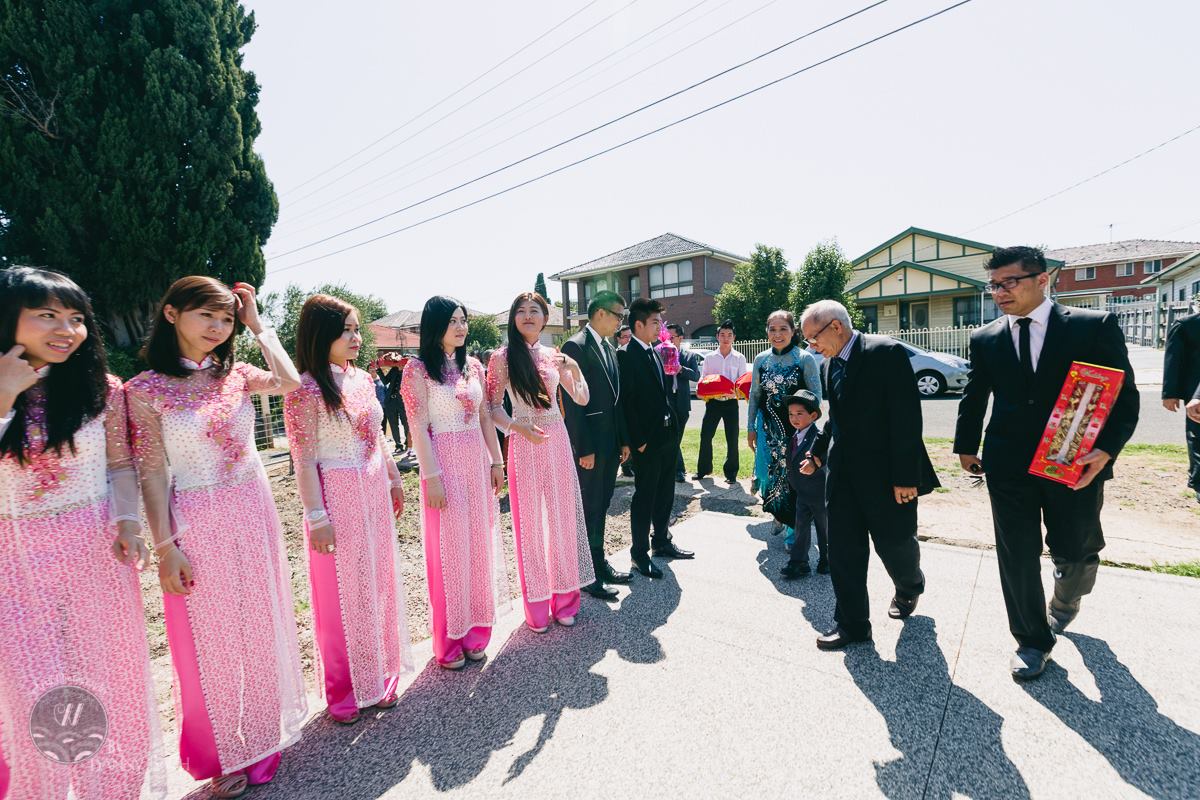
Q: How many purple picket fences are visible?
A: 0